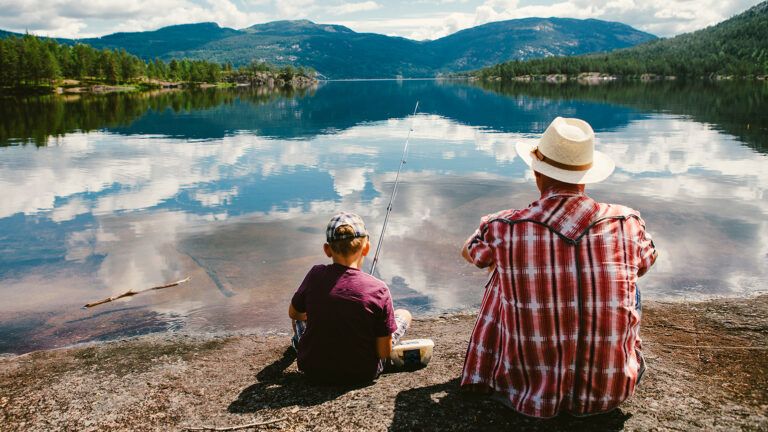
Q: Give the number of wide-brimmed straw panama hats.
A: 1